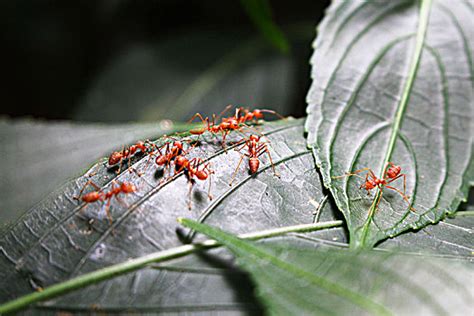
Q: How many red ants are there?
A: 8